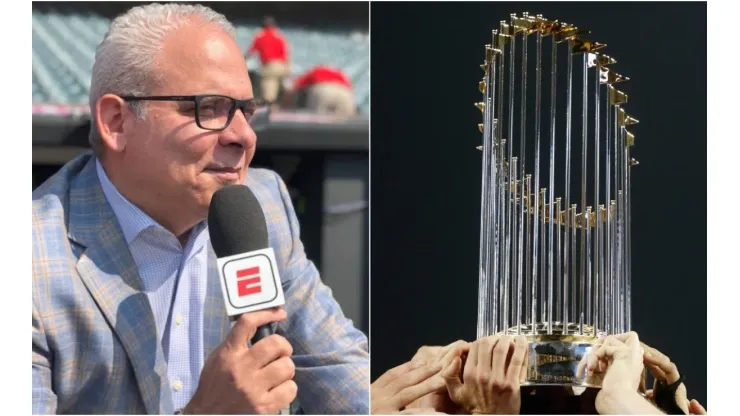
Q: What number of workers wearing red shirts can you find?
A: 2